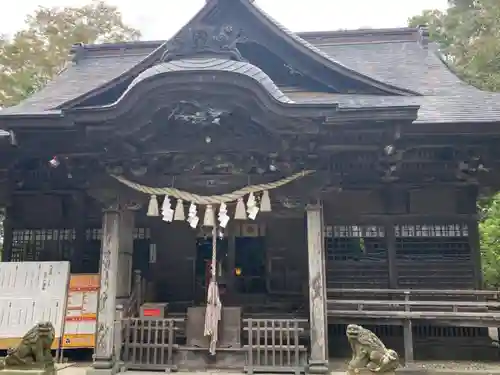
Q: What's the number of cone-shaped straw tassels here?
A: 5